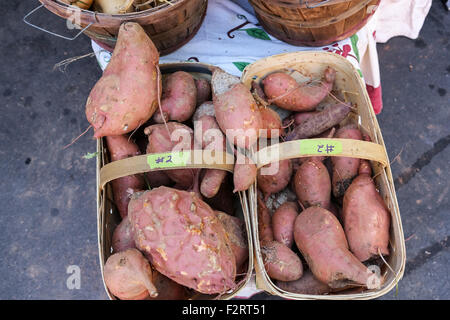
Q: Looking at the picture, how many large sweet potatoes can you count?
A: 2